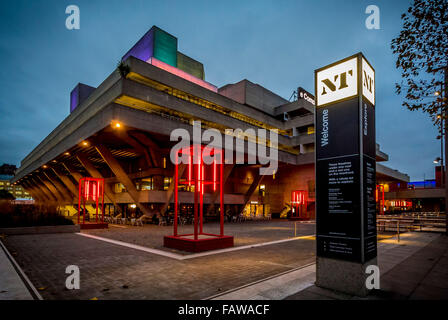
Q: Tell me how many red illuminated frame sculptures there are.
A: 4